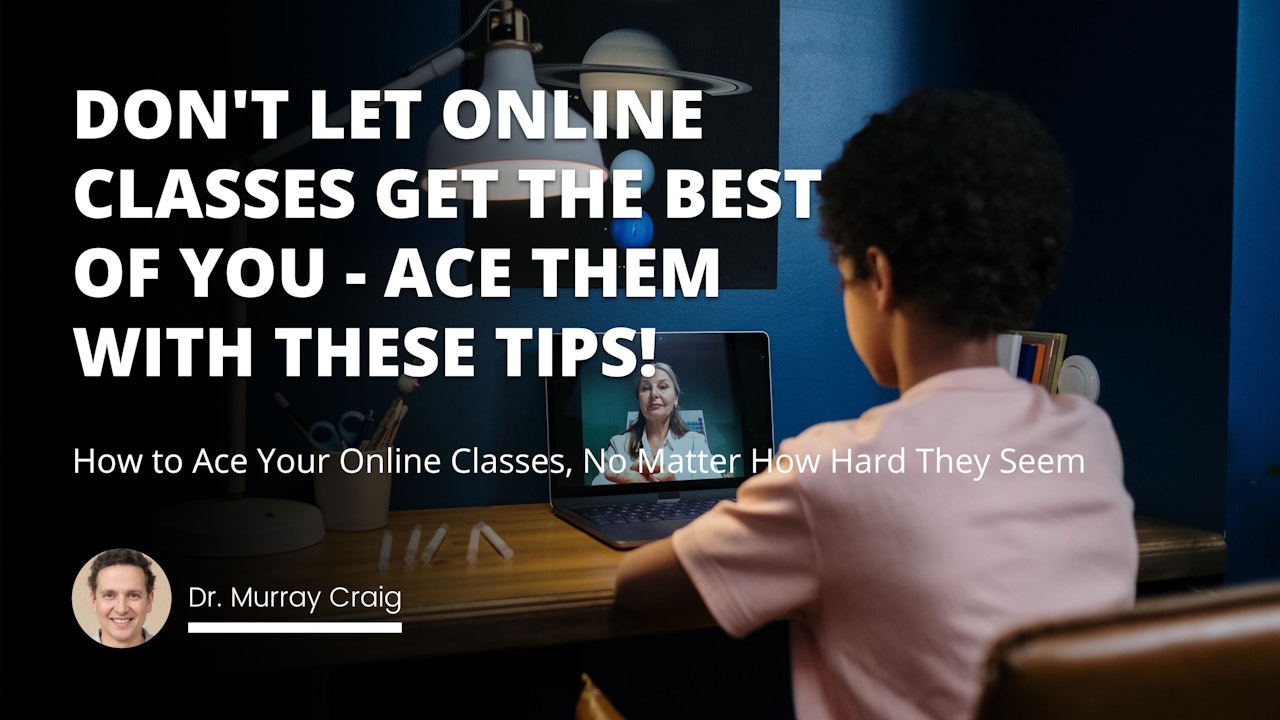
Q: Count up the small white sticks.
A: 5